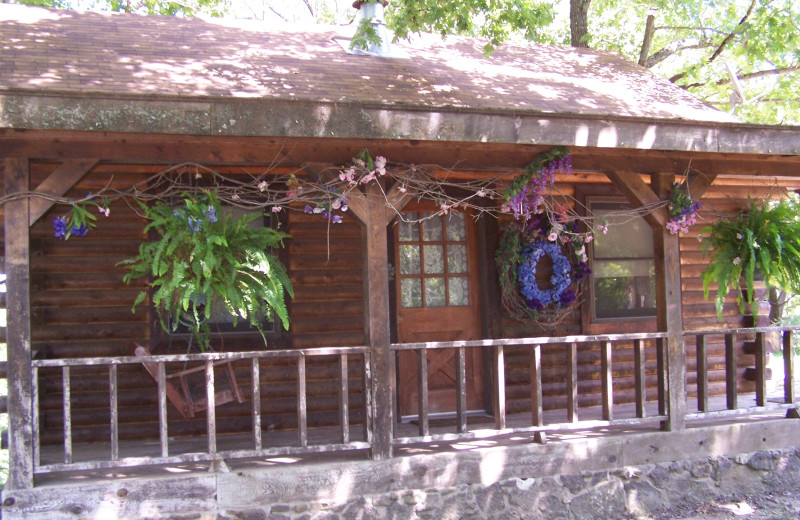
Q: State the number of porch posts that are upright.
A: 3